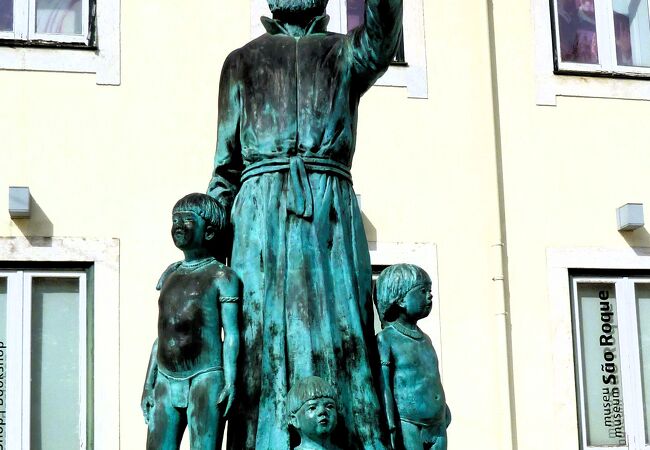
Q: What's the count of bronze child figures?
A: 3